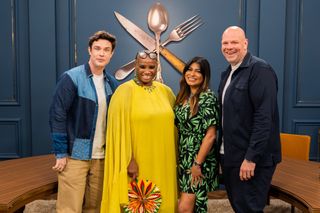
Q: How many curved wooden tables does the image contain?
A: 2